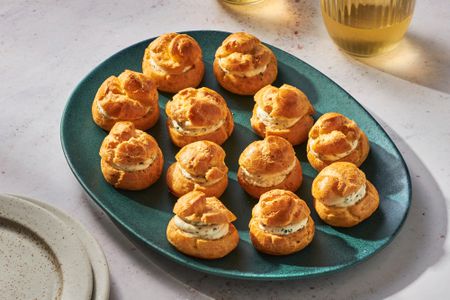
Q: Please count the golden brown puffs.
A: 12